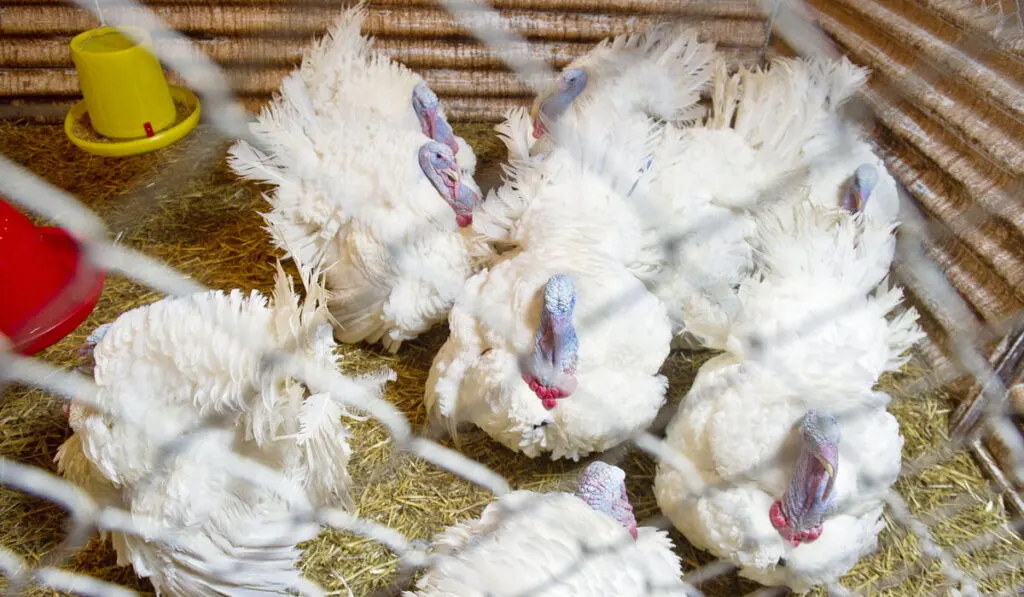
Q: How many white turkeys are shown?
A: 8